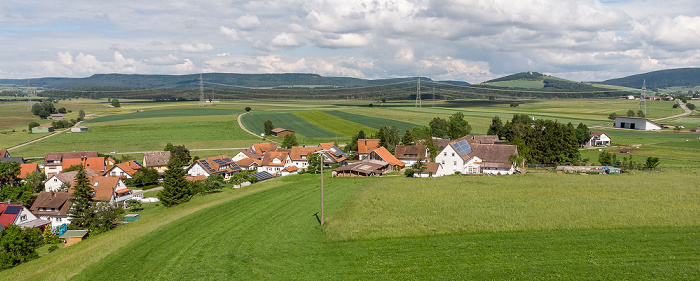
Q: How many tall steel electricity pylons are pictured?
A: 4